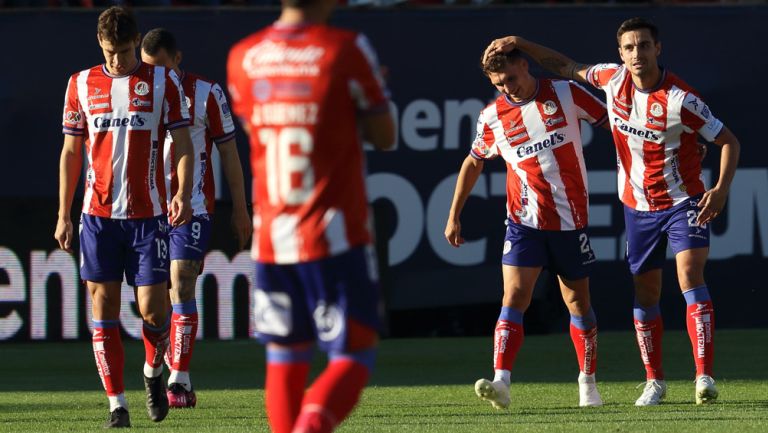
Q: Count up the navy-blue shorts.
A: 5